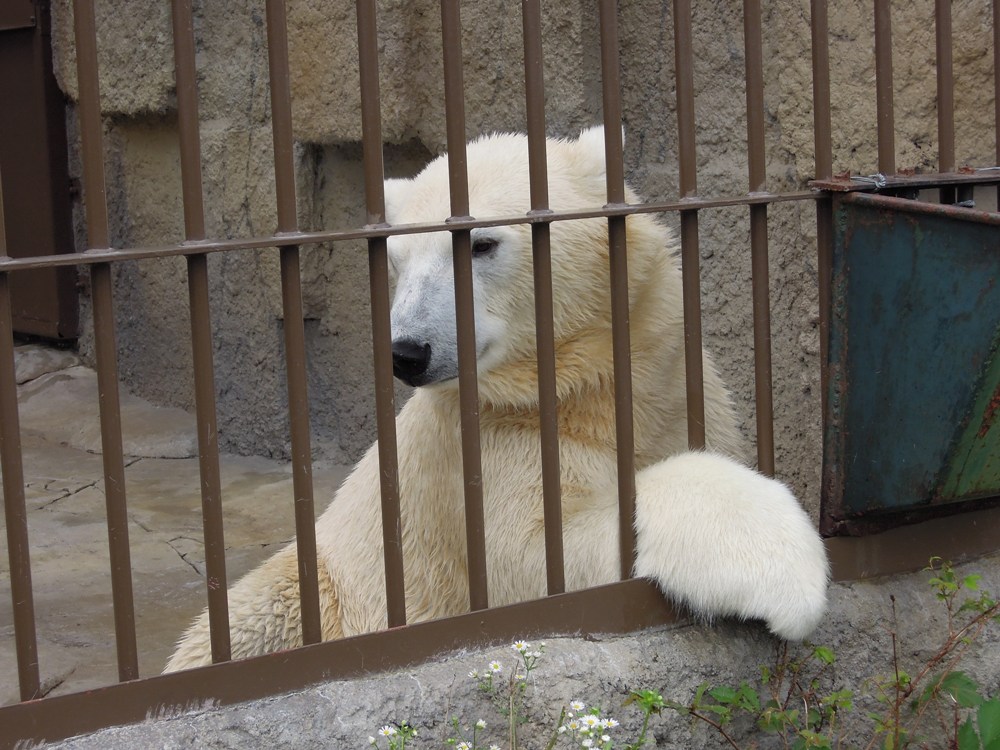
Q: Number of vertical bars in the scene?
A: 14